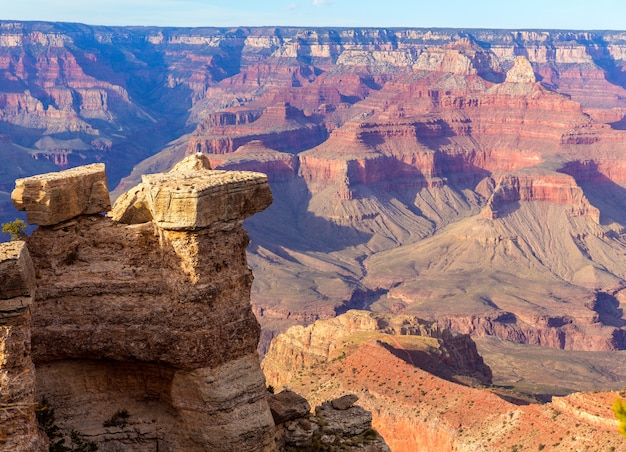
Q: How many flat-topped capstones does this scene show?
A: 2